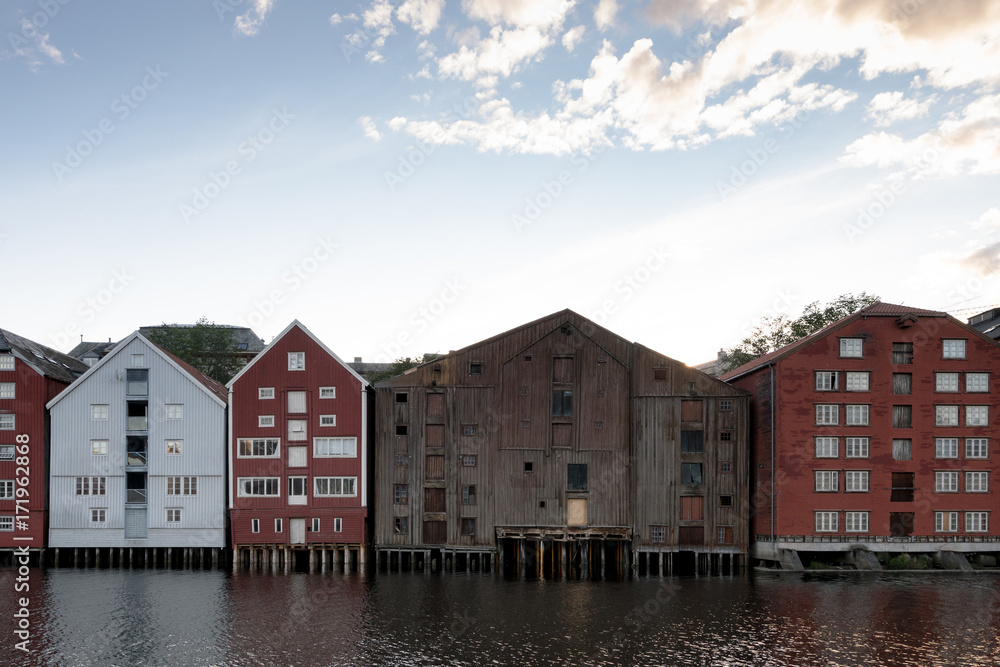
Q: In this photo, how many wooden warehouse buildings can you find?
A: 5